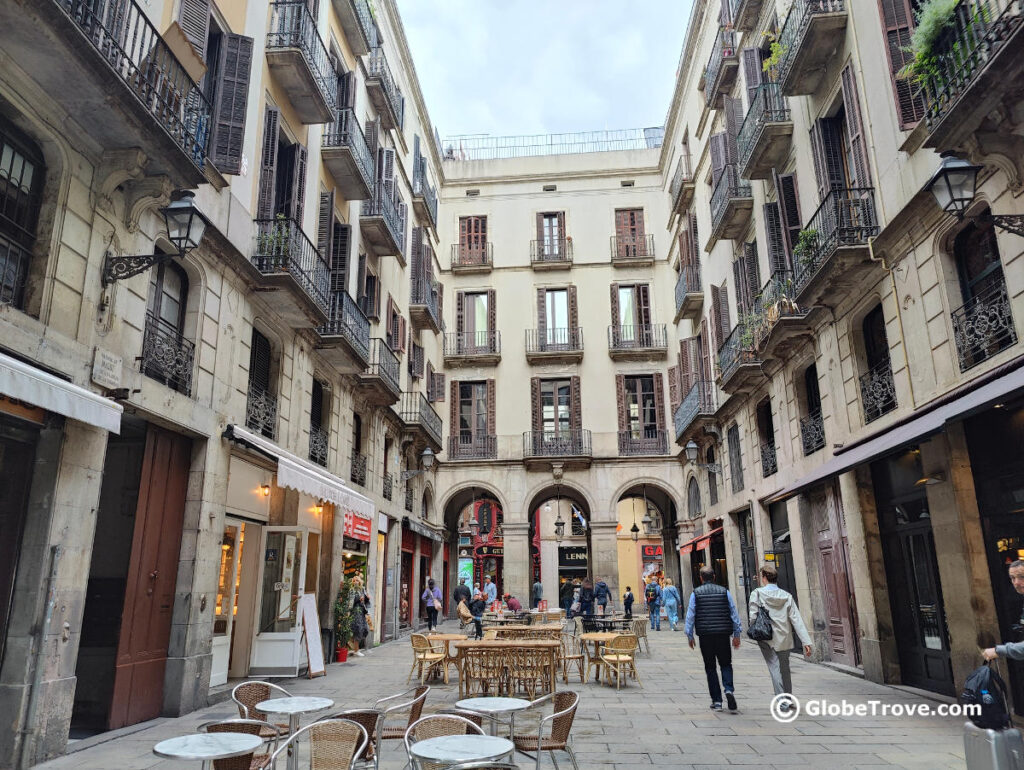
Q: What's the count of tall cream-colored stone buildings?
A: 3